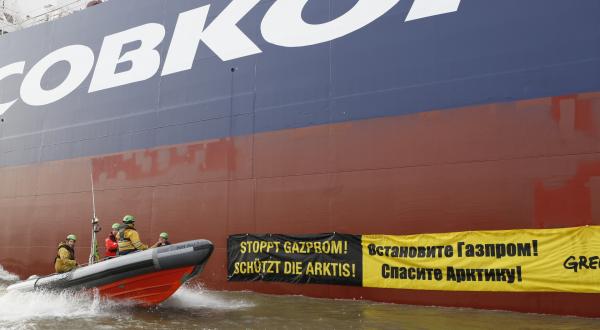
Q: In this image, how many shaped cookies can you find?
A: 0